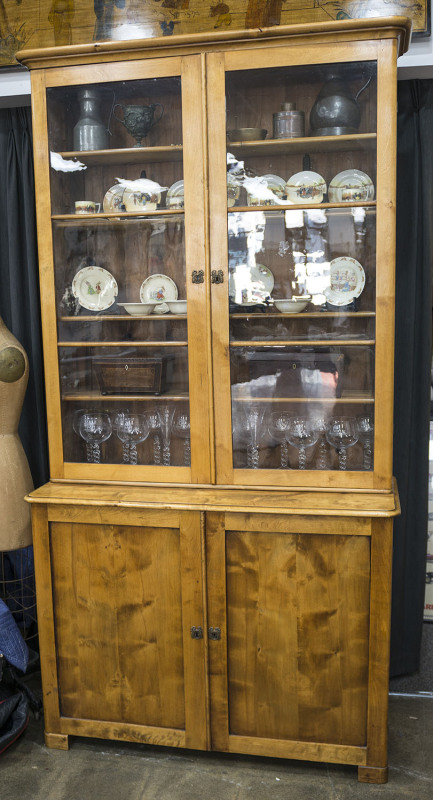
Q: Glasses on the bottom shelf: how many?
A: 14